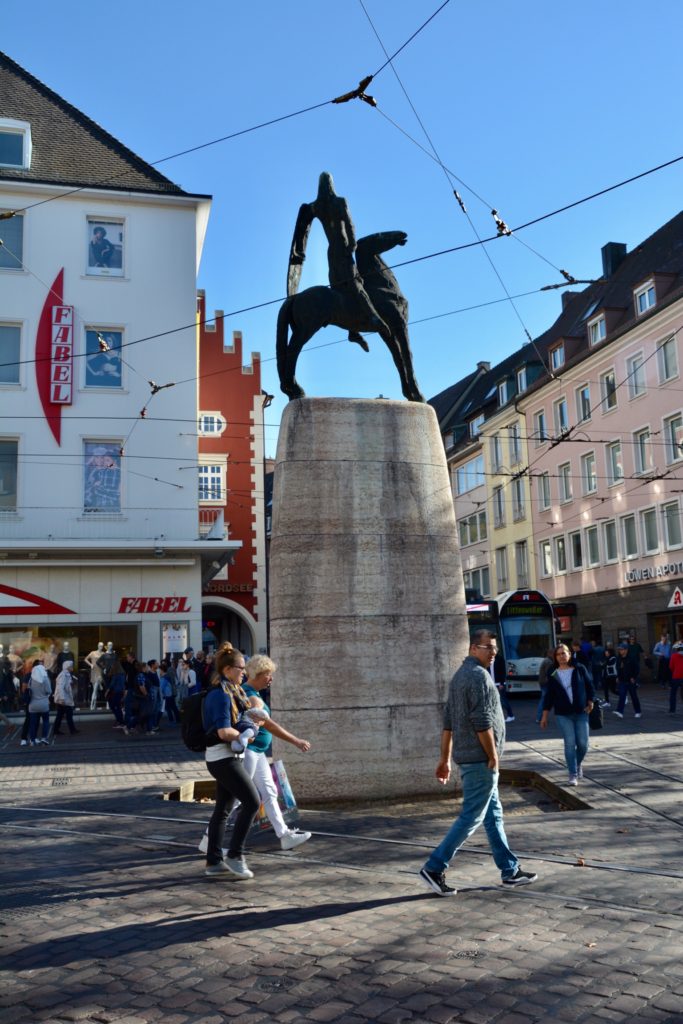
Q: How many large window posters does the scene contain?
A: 3